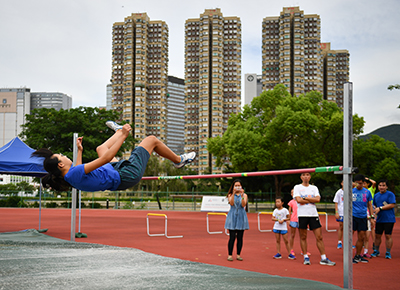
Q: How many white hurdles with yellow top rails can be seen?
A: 4